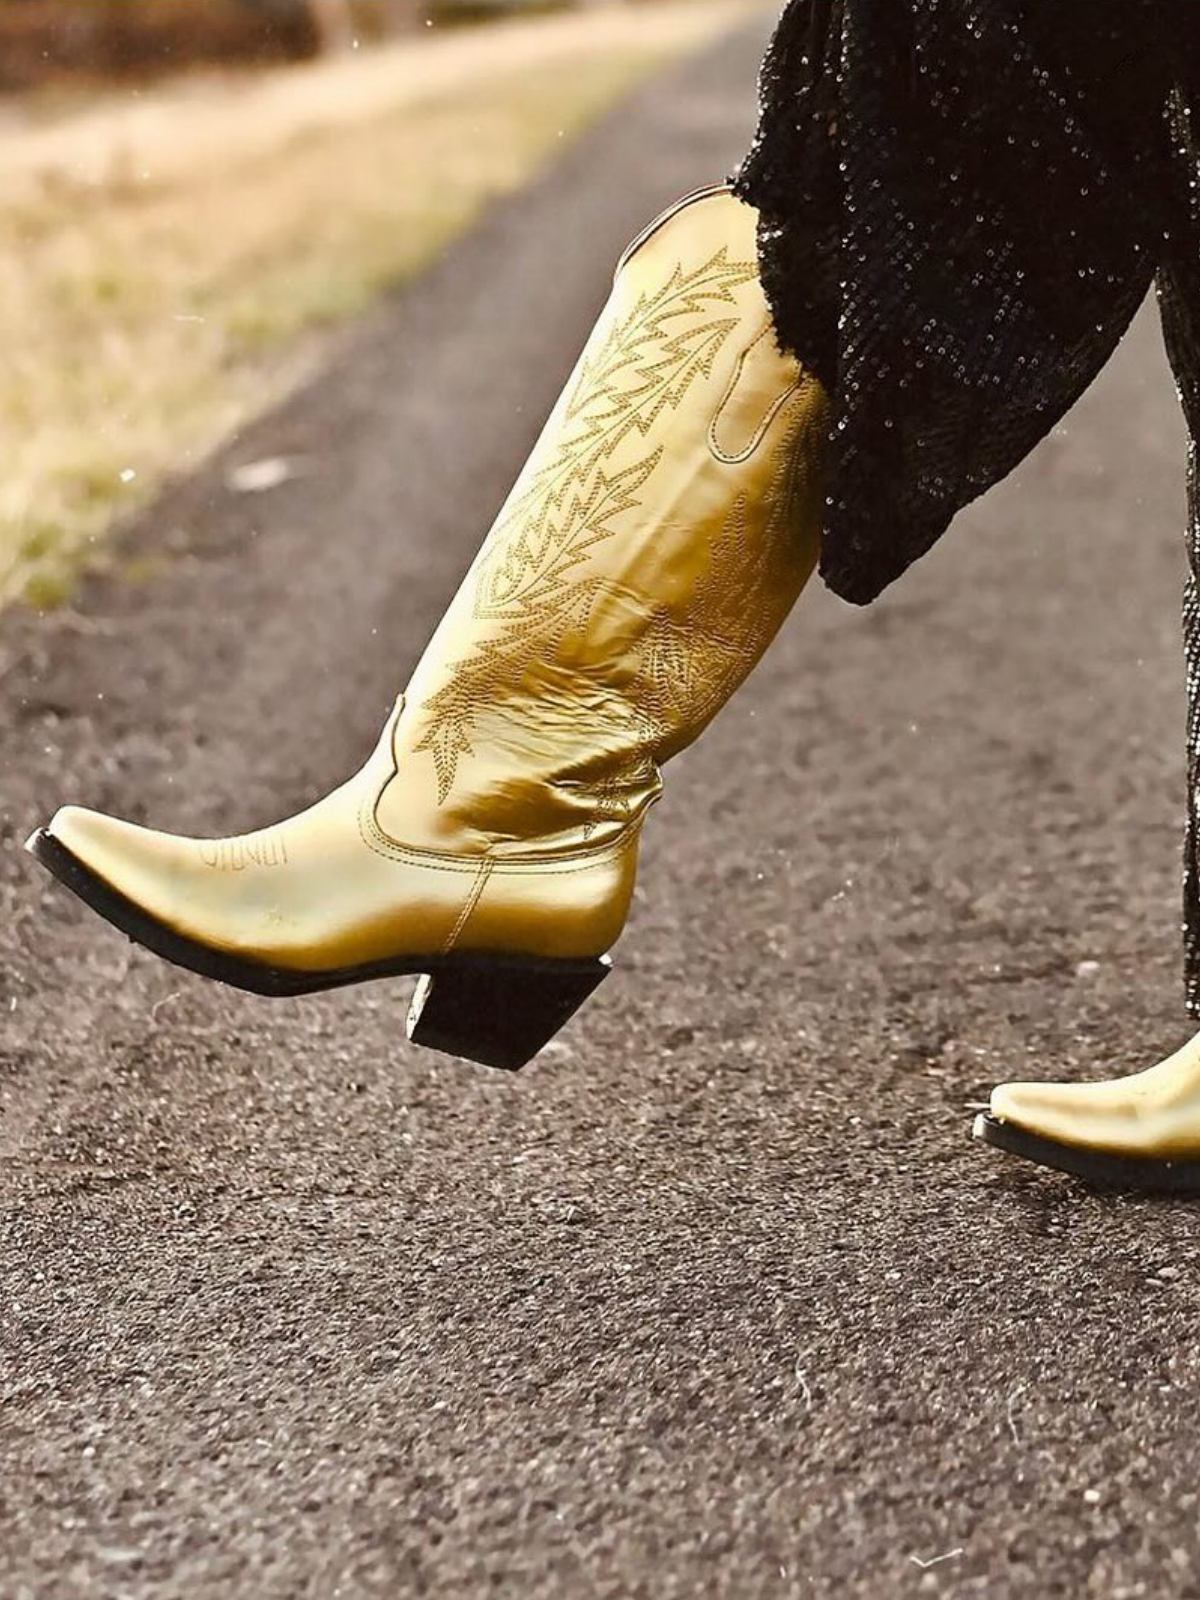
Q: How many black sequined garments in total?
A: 1